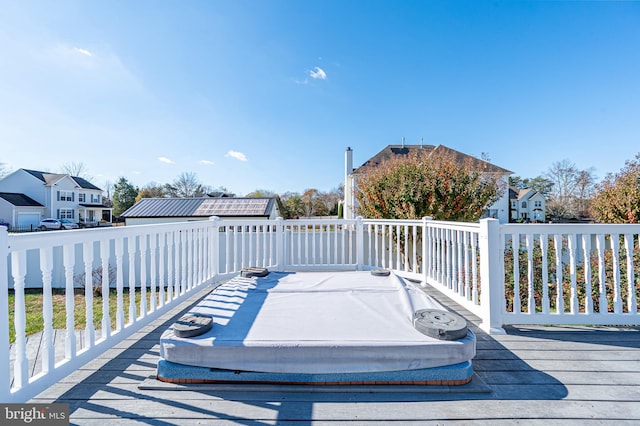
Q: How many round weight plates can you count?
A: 4